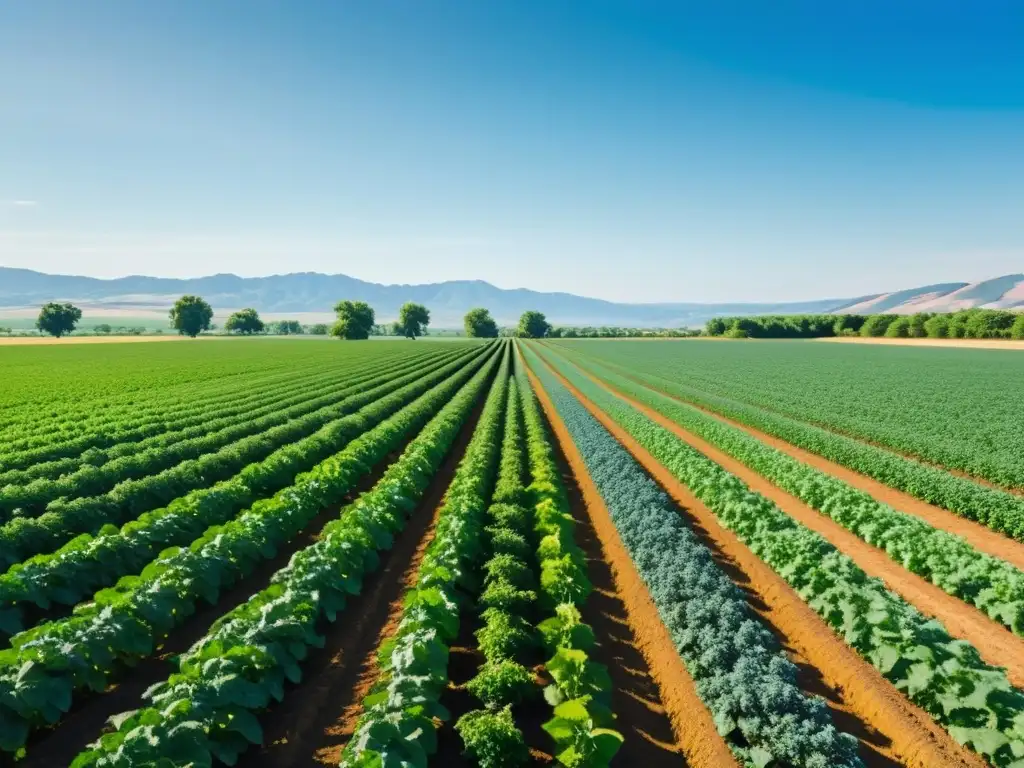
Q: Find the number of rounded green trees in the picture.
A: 7